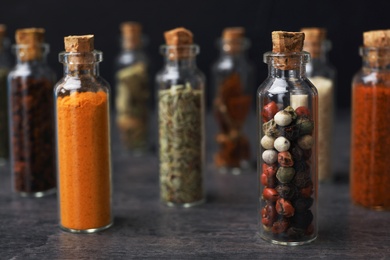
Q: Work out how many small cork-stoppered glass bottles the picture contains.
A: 9